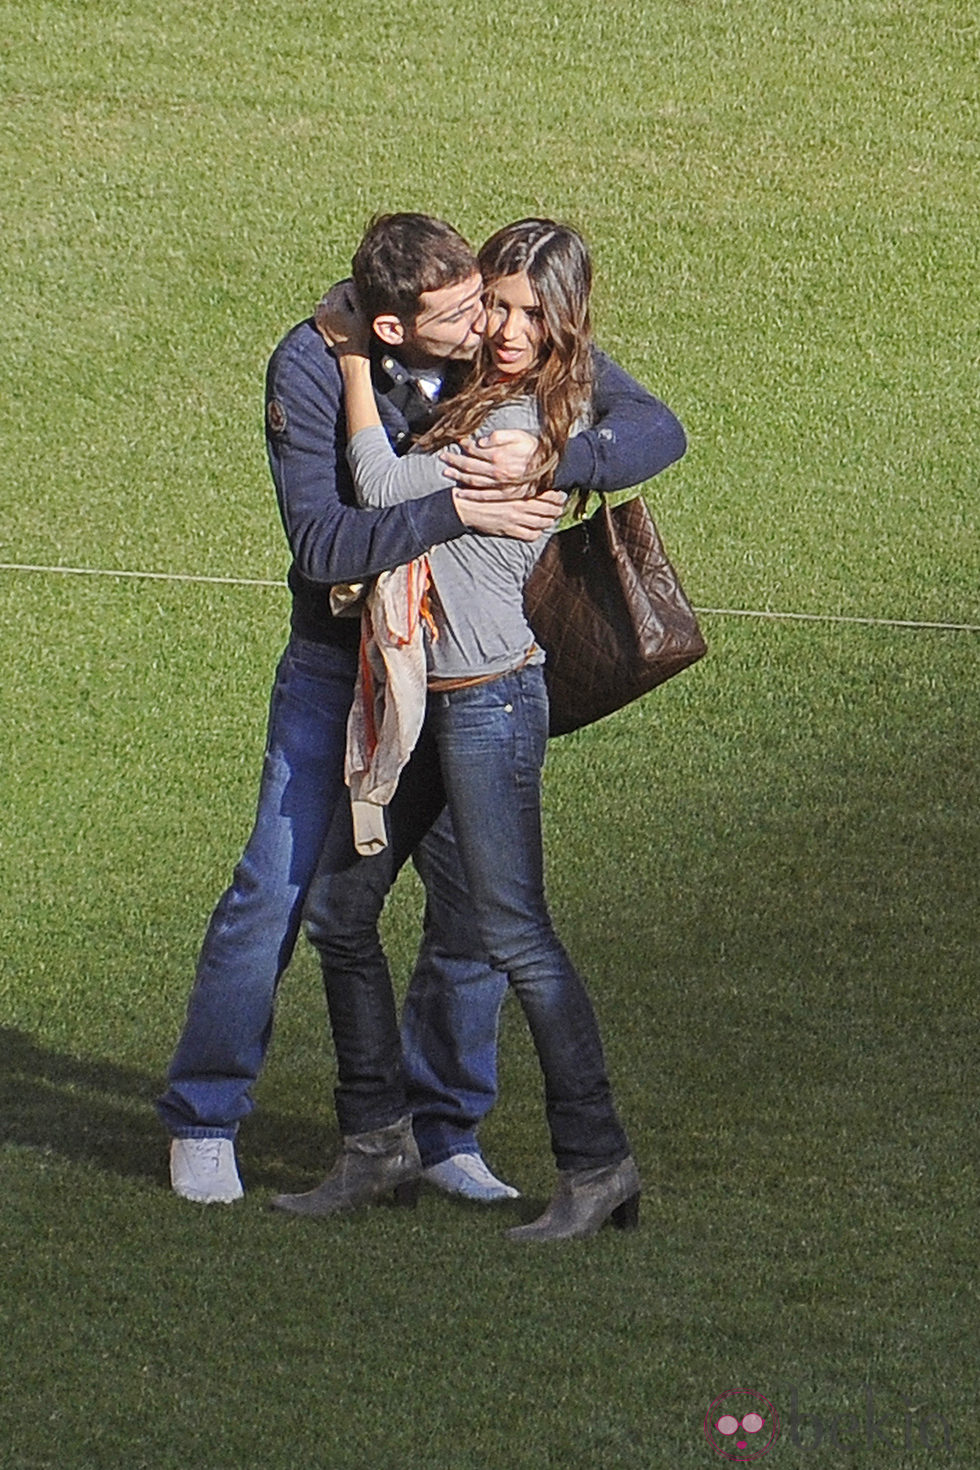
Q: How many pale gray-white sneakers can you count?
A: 2